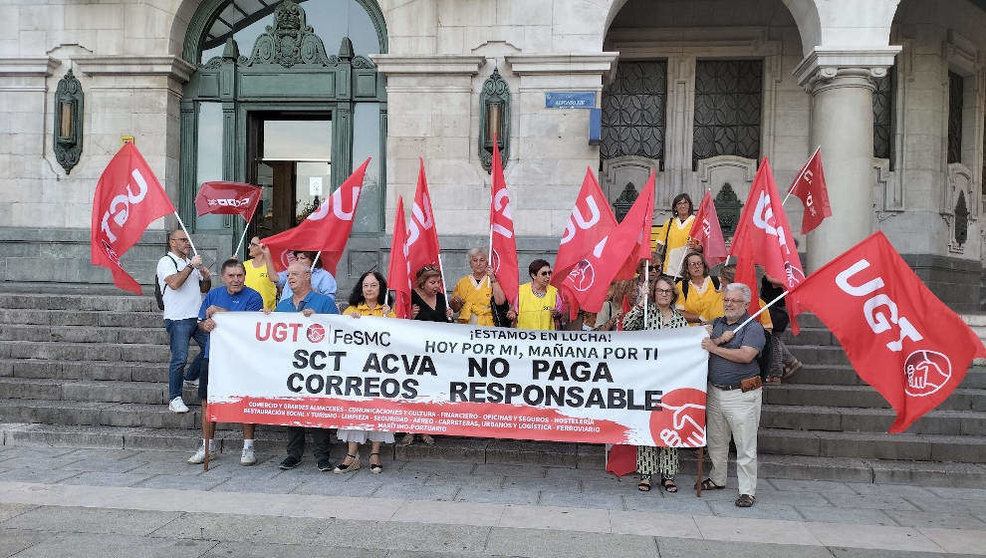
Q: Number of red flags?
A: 12